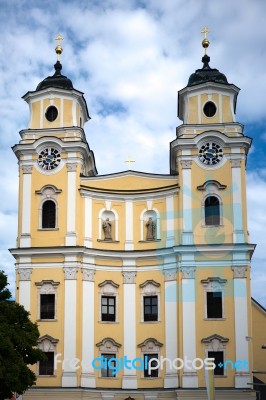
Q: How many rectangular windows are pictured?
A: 8